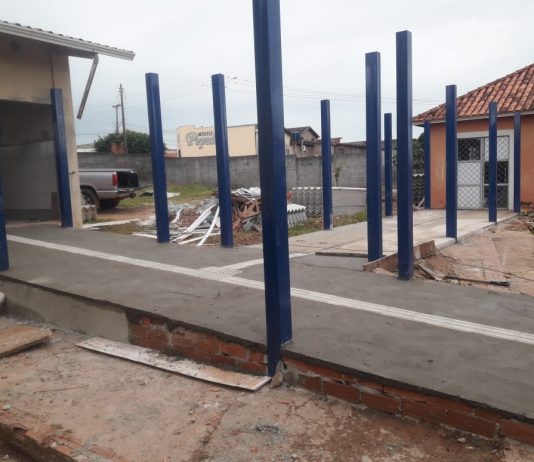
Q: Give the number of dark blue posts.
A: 13